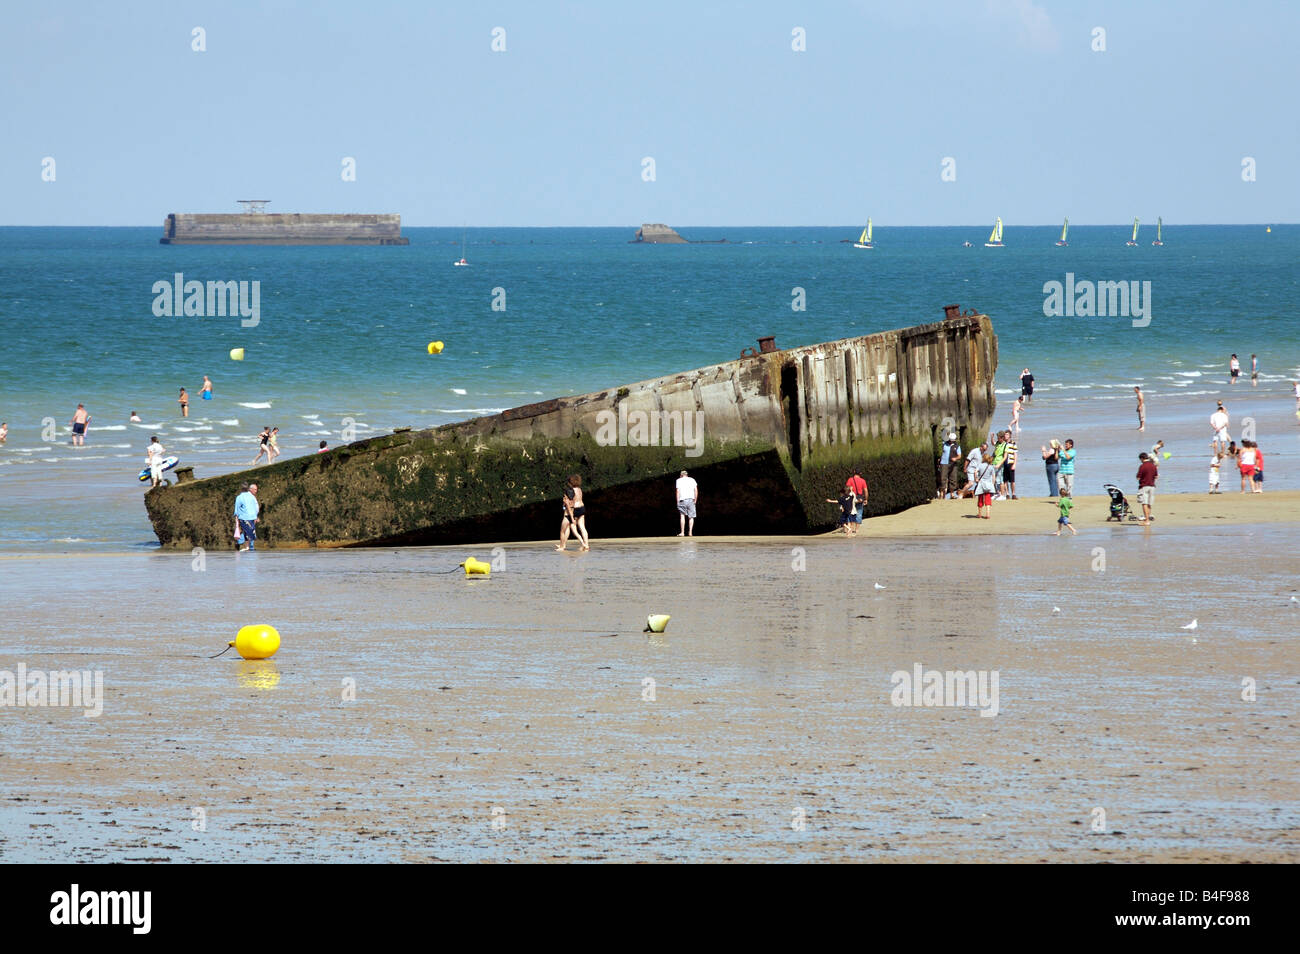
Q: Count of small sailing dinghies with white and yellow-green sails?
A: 5